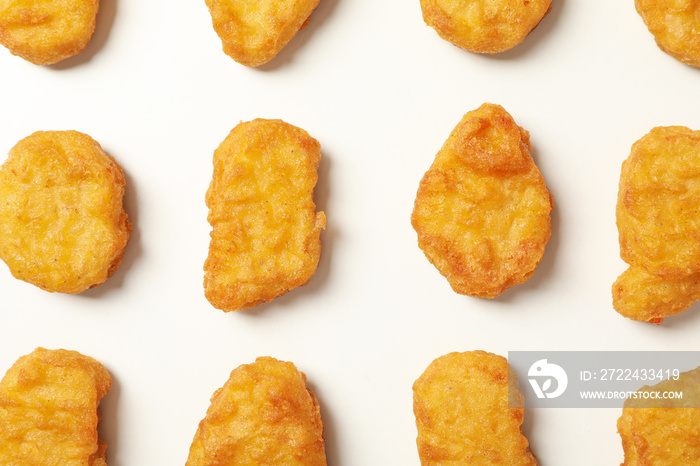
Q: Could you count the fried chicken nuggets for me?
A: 12